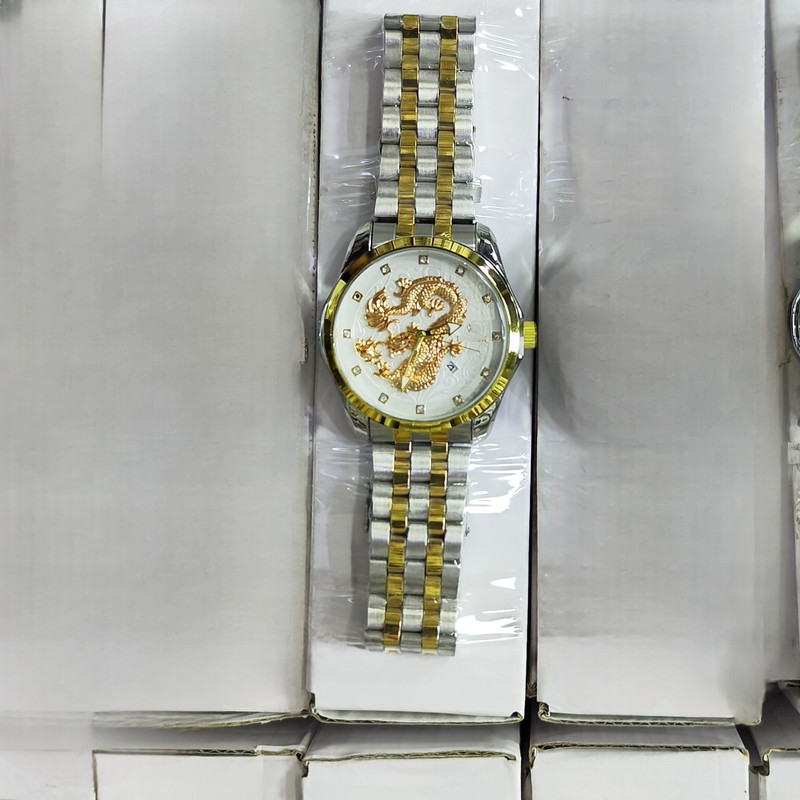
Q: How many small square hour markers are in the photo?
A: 12